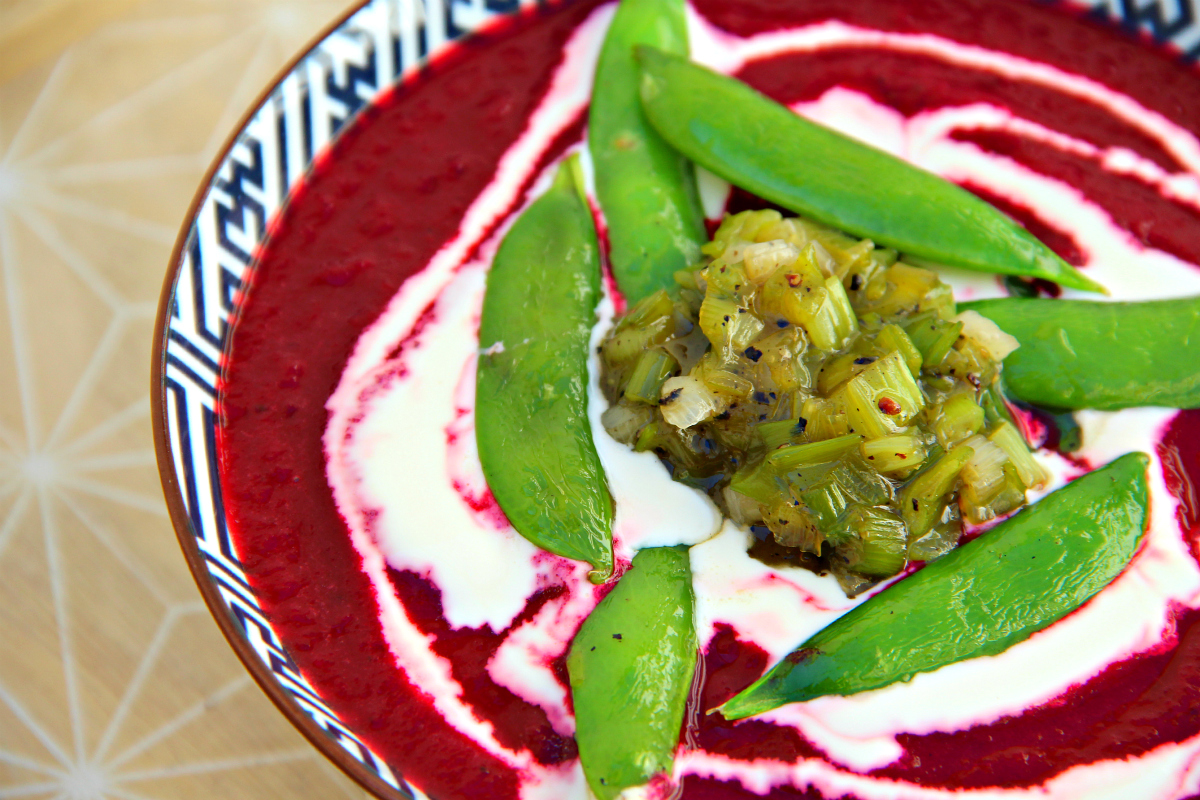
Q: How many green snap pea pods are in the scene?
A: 6